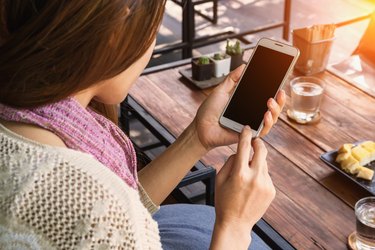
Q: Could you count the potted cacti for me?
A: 3